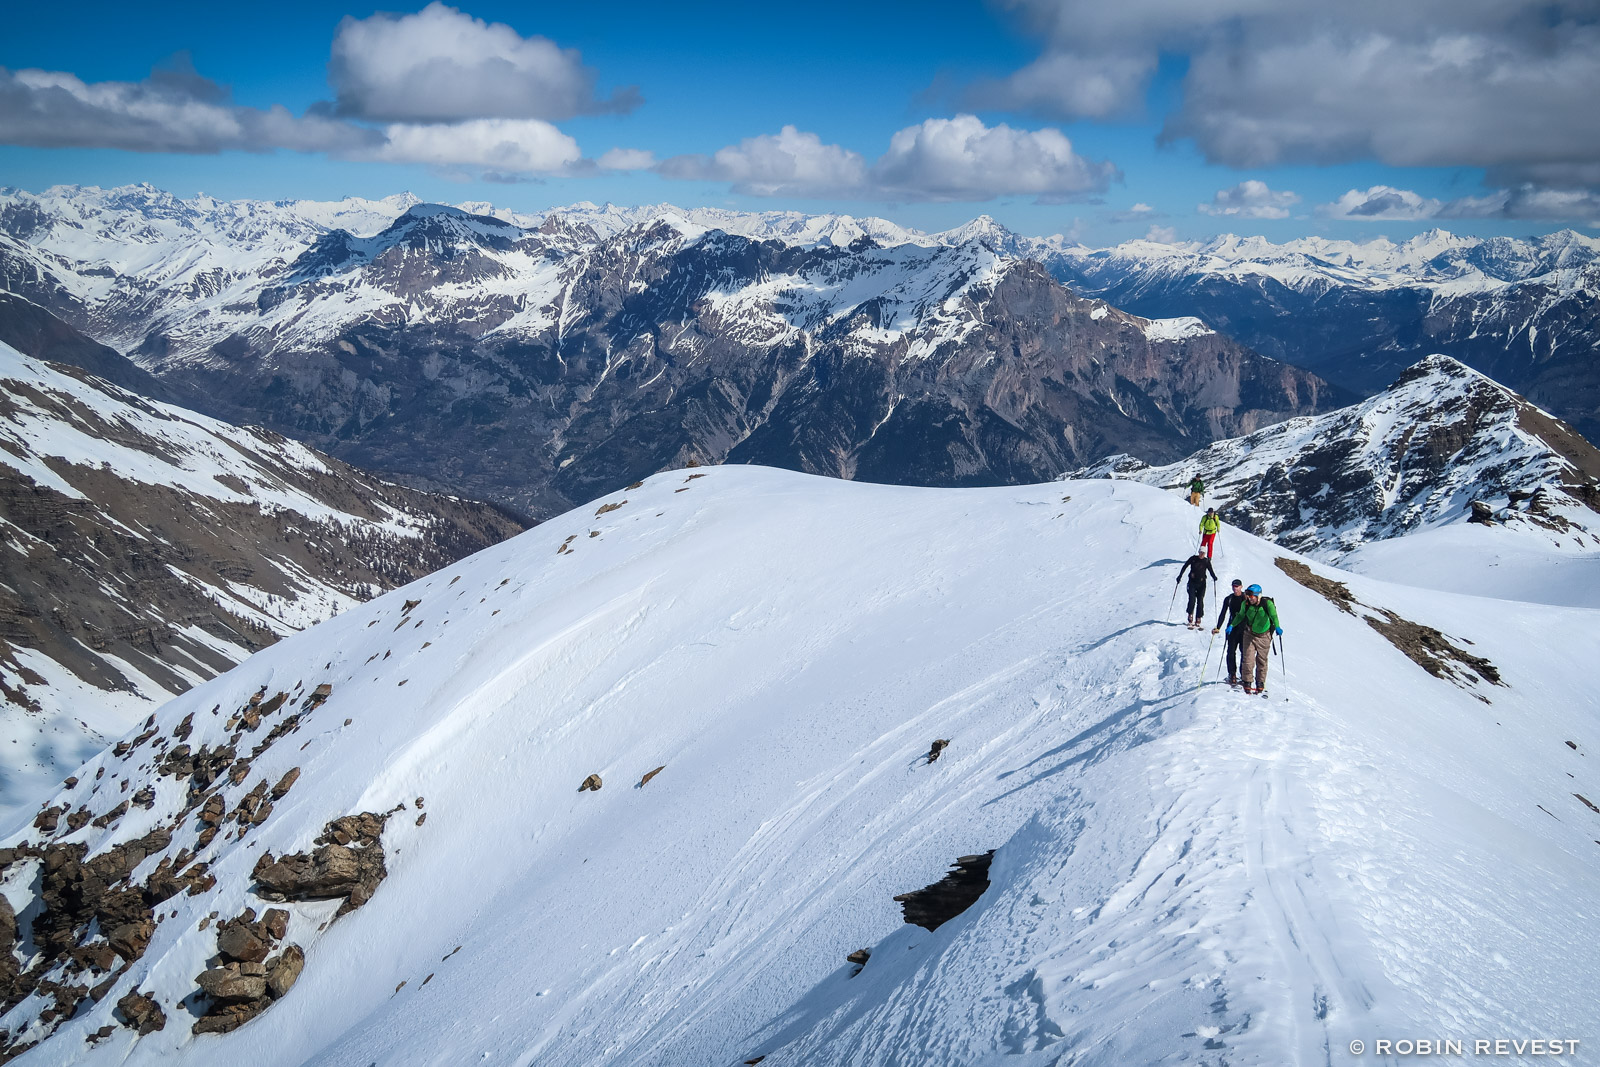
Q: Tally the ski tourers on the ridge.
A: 5